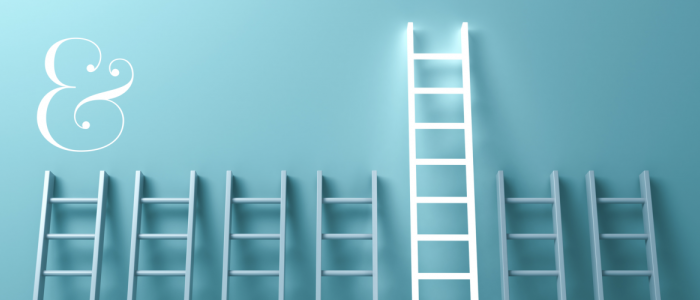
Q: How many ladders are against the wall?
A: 7